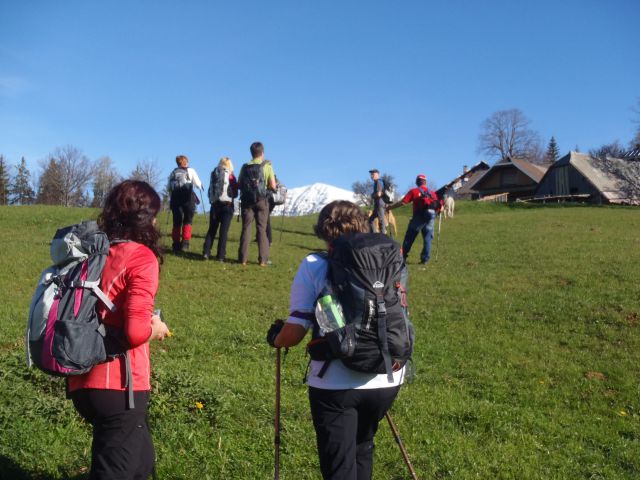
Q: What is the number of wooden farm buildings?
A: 3